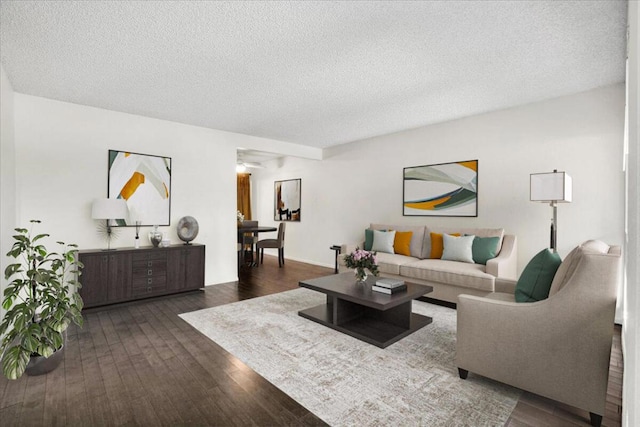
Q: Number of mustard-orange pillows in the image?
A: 2